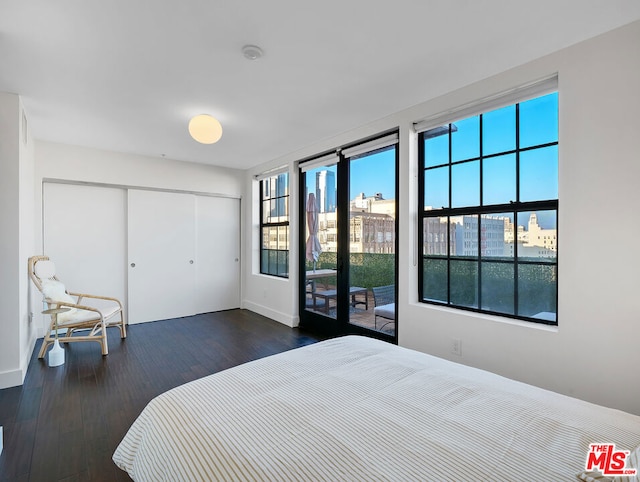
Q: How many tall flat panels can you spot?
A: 3